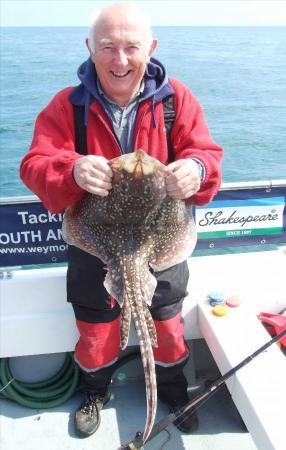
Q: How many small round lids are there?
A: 3